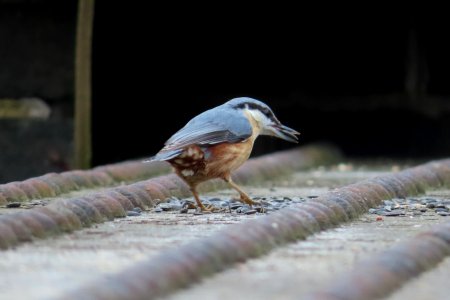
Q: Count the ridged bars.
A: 4